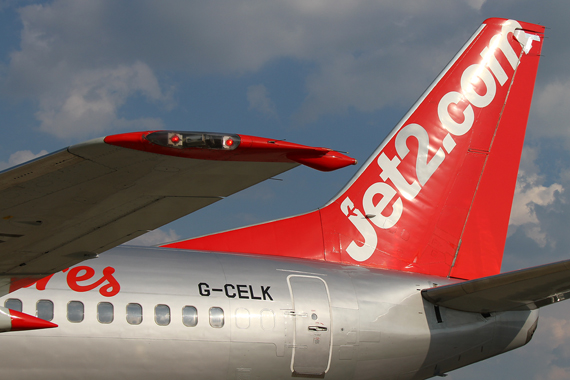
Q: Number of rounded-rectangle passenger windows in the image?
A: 8